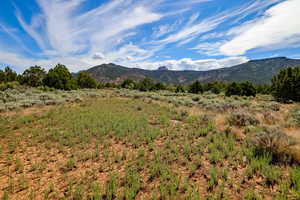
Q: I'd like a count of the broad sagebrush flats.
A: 1